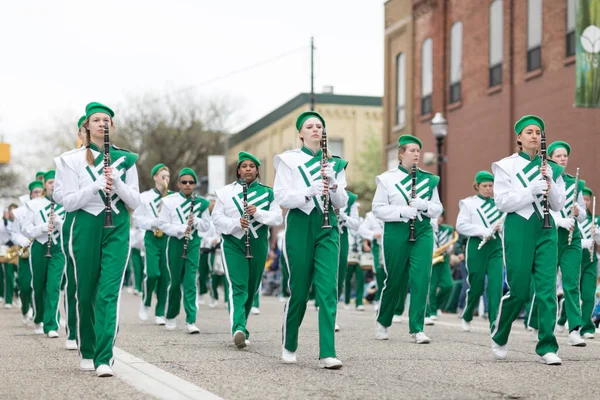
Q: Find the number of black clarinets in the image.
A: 7